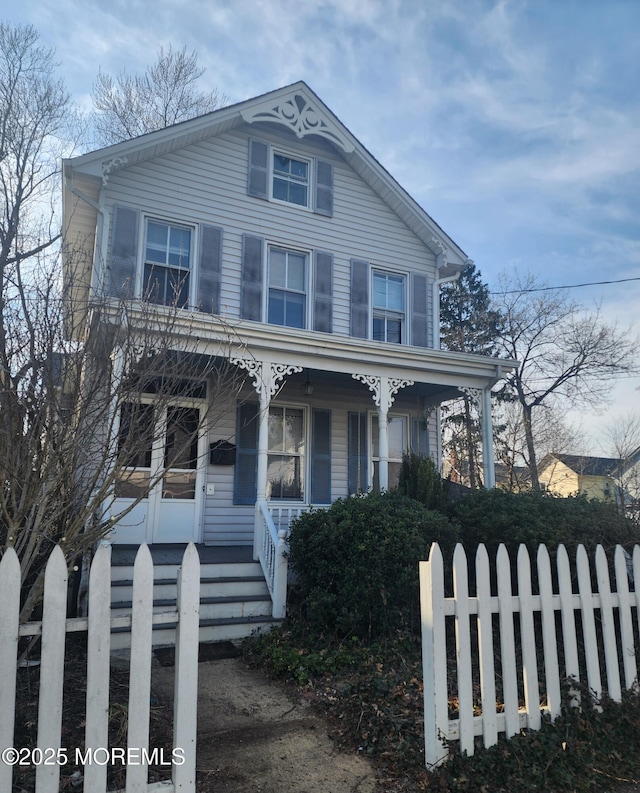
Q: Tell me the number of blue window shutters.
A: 12